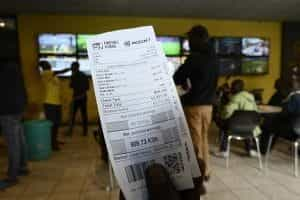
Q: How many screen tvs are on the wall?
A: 12